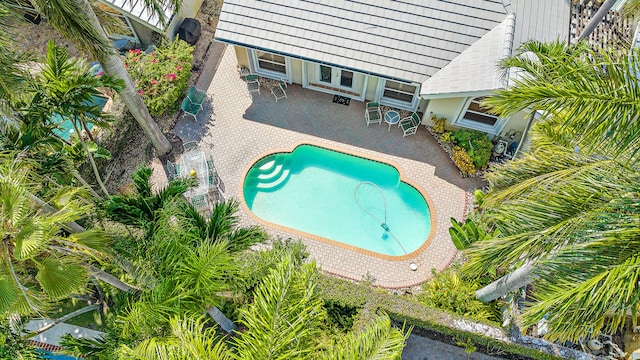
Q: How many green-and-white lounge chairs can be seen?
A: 6